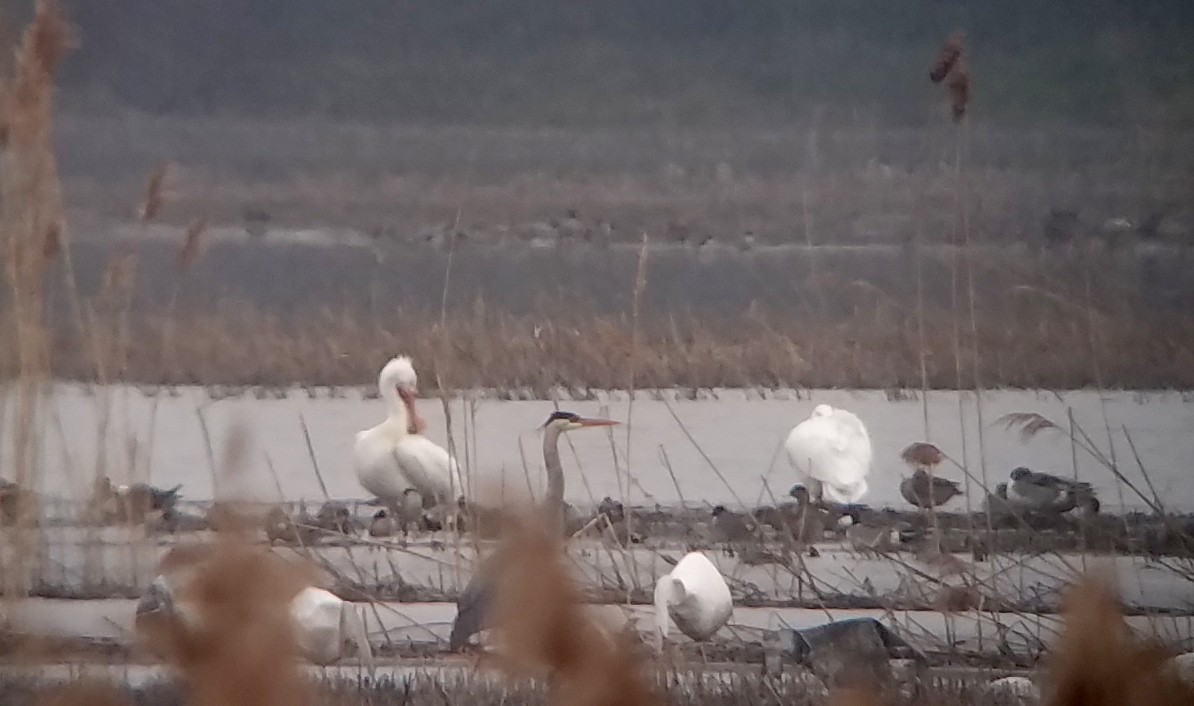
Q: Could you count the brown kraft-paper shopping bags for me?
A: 0